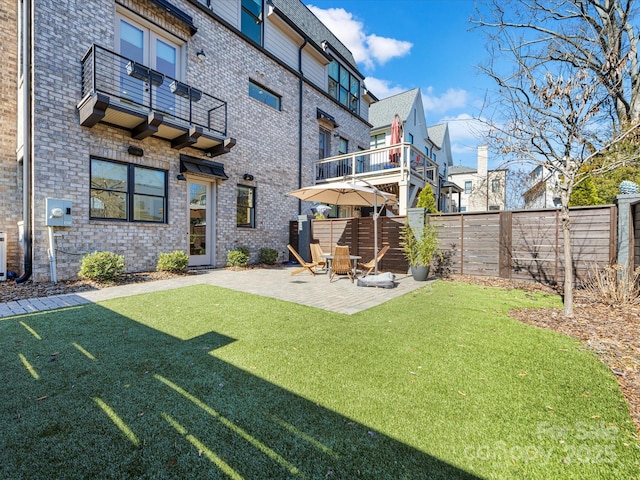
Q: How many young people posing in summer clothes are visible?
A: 0